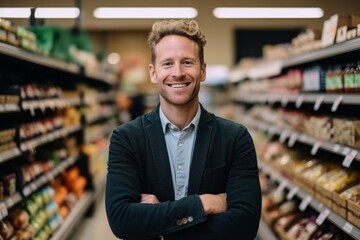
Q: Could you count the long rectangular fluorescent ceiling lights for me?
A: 3